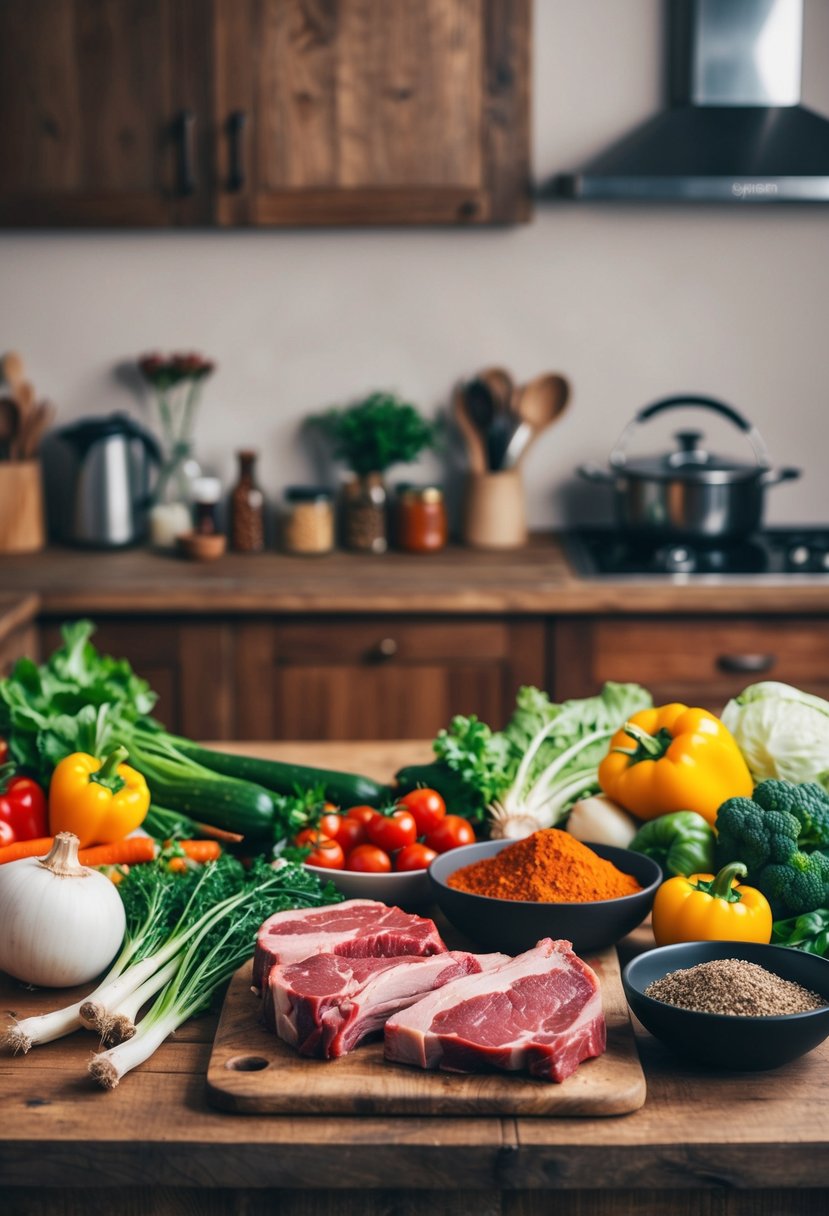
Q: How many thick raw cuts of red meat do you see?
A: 3